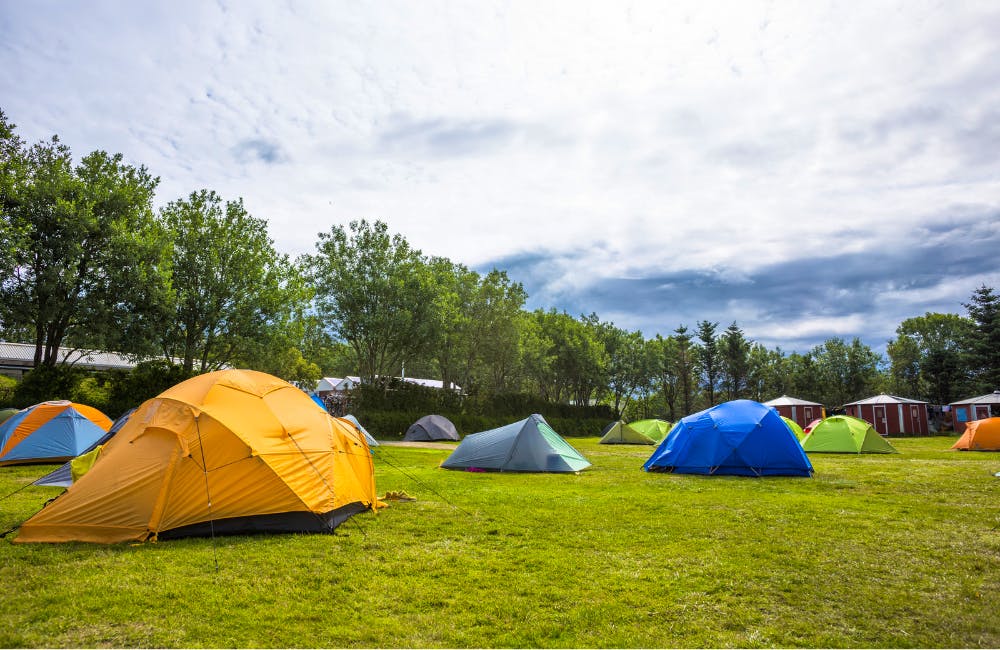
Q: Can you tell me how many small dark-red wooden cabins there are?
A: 3